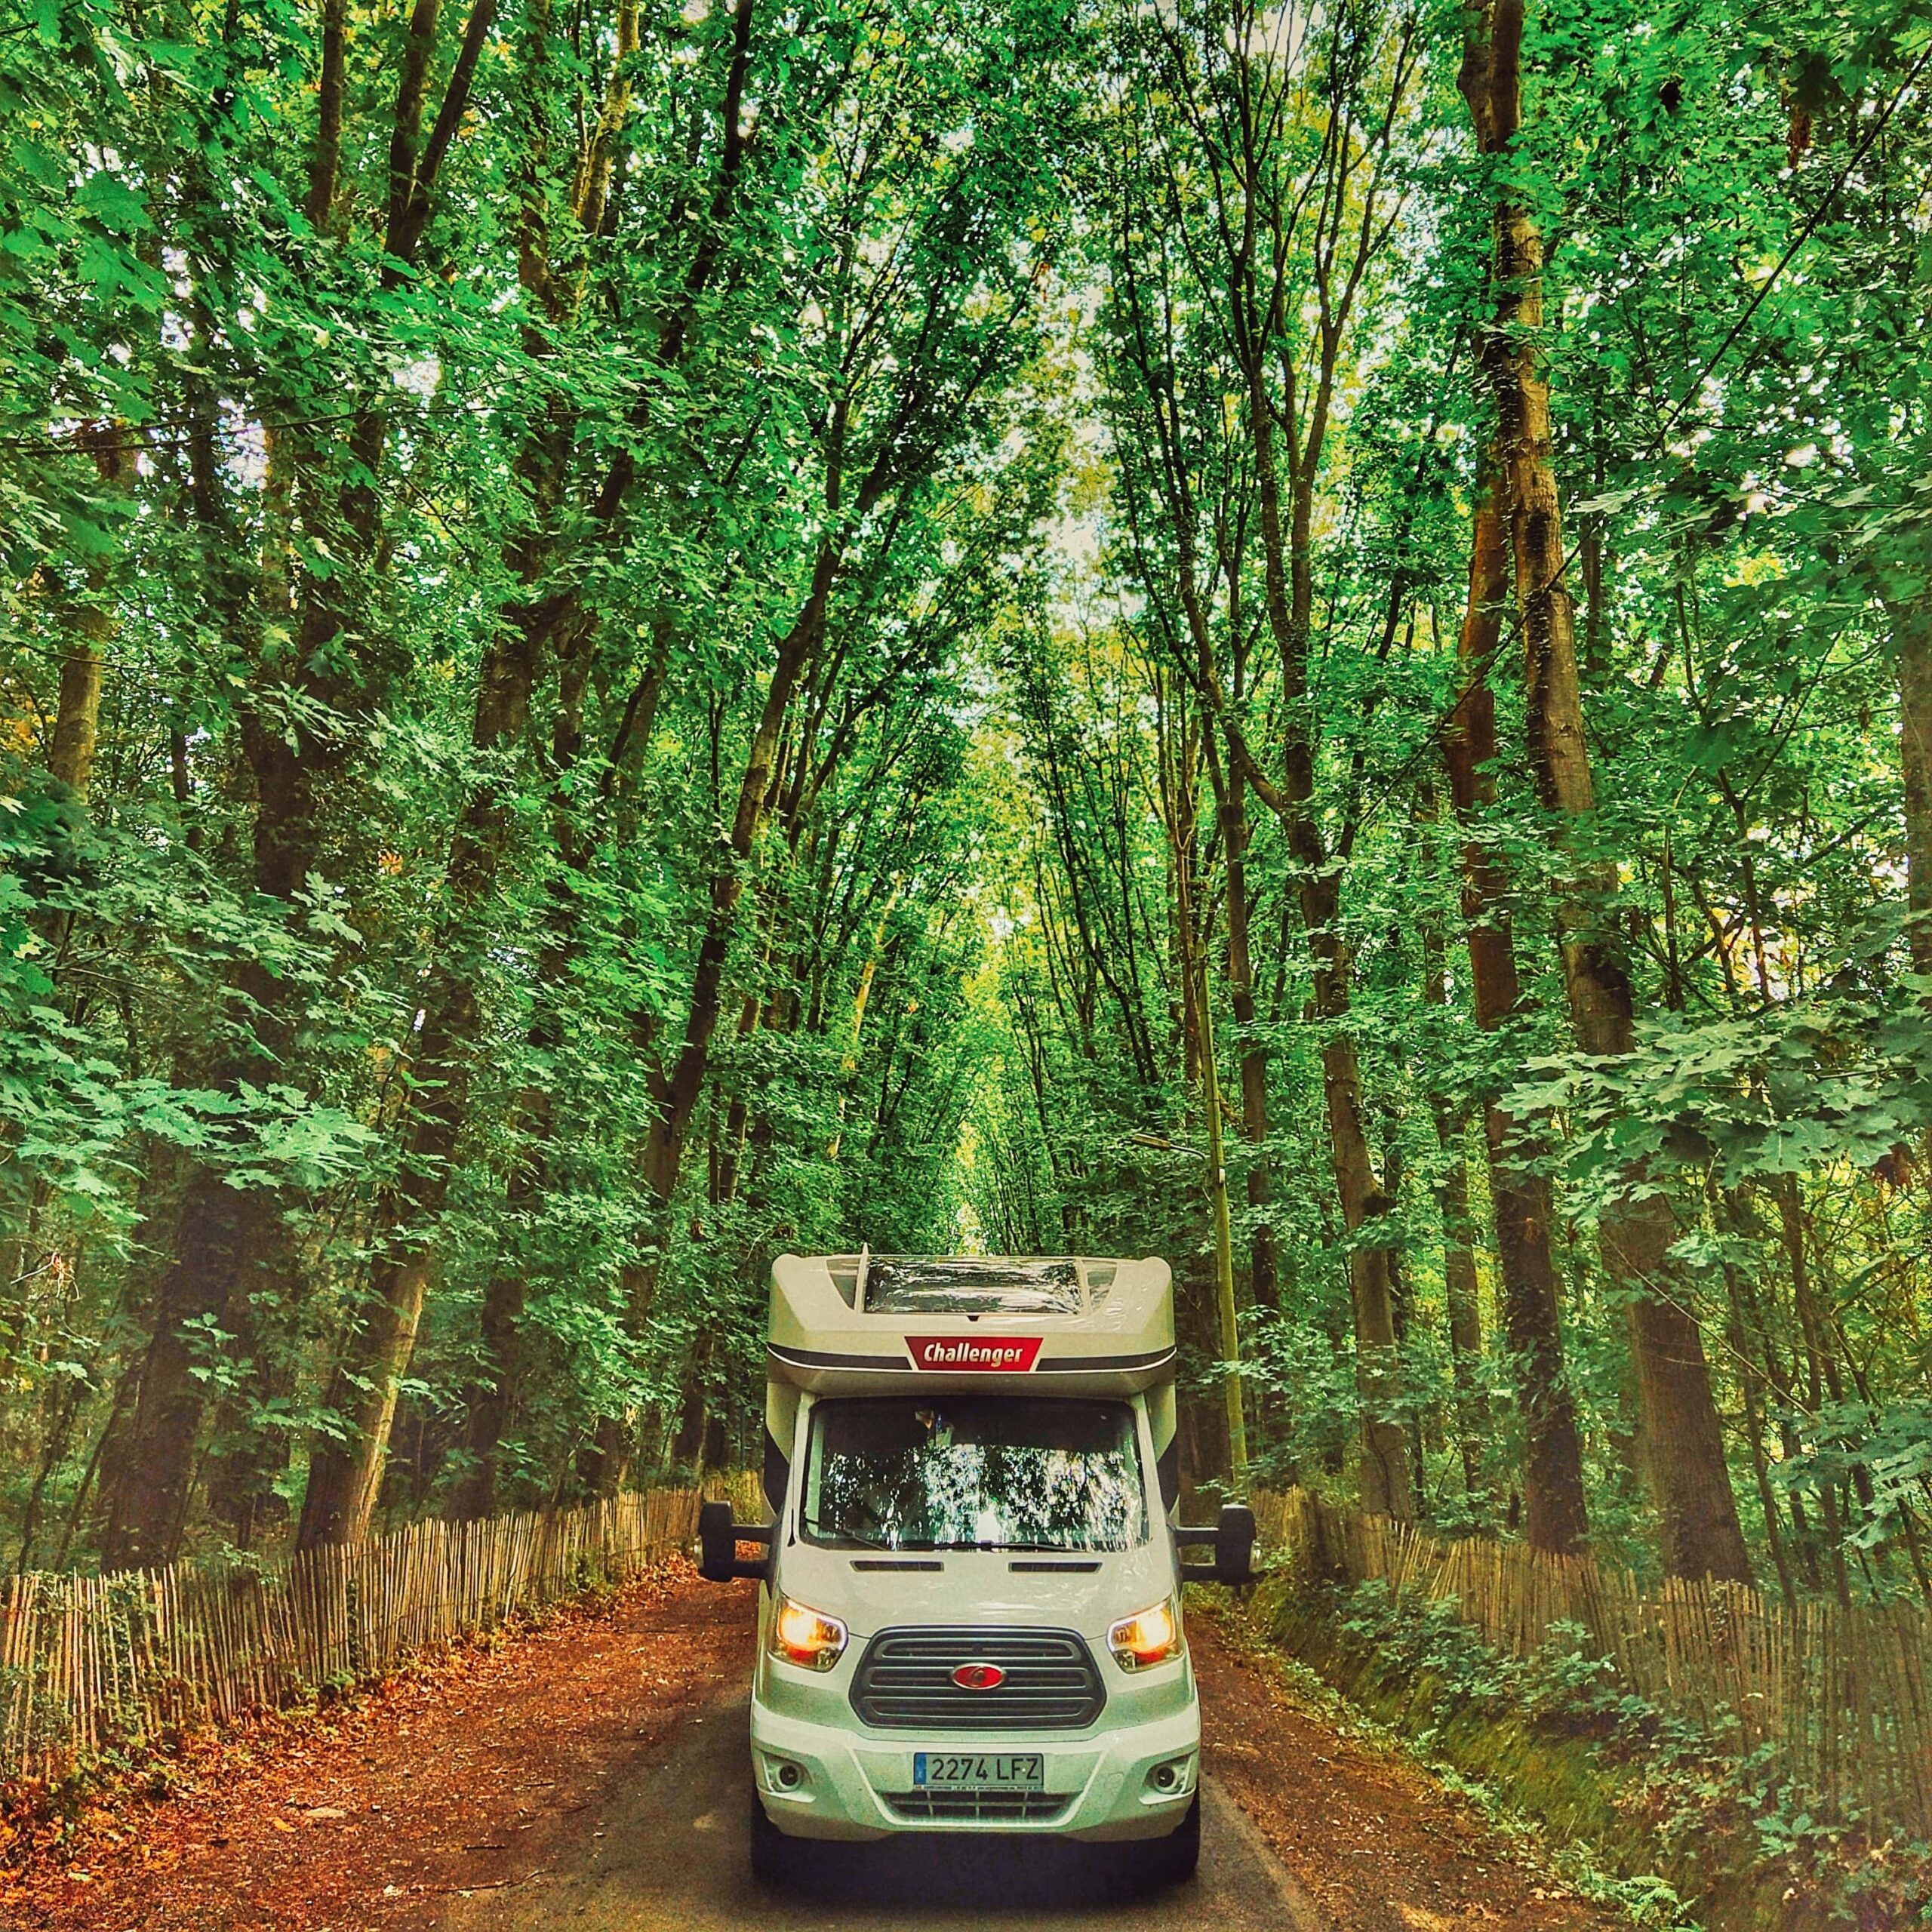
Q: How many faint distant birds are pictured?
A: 0